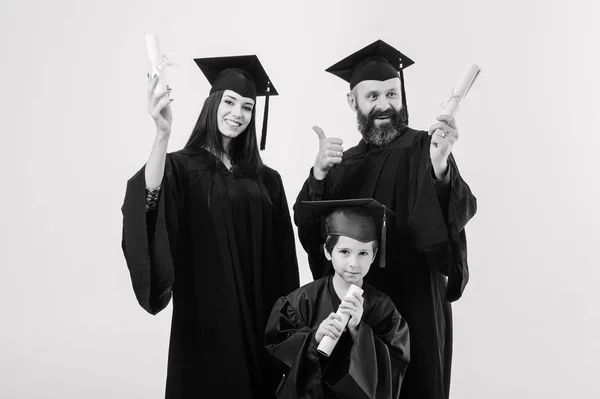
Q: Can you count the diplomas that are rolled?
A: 3